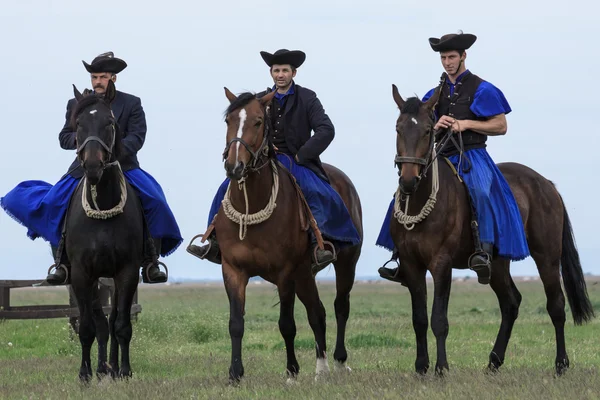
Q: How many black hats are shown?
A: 3